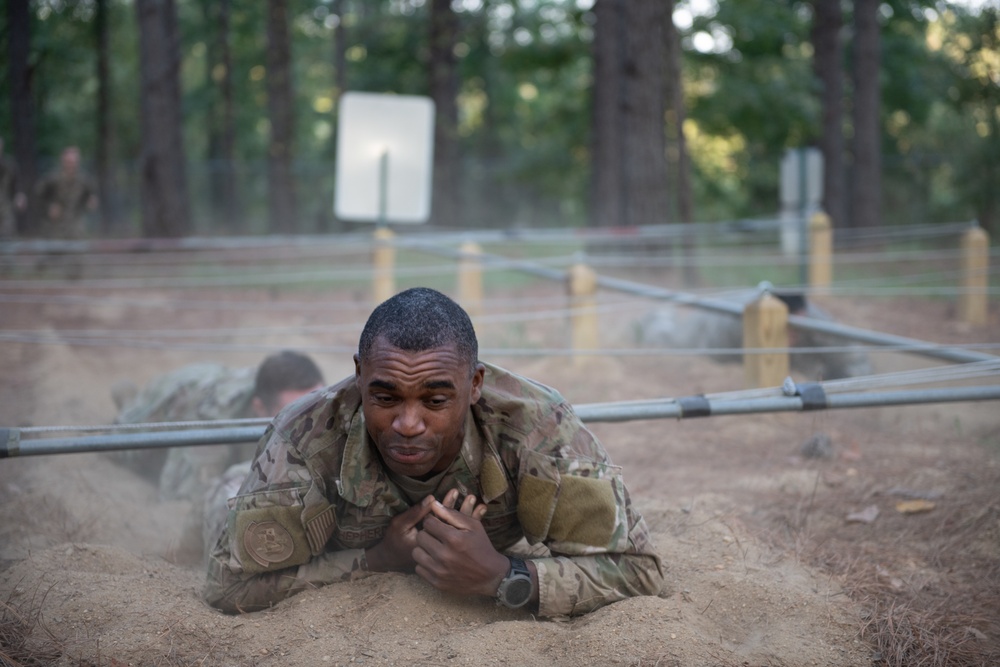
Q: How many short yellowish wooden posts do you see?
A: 6